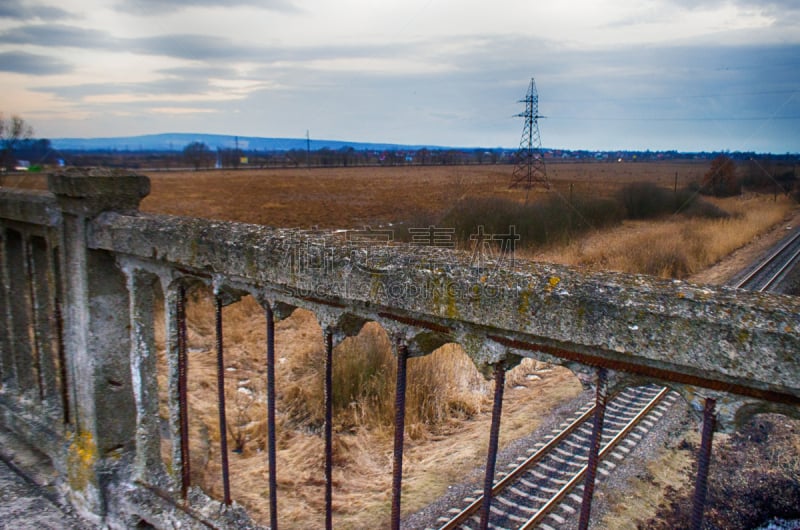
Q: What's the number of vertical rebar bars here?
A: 8